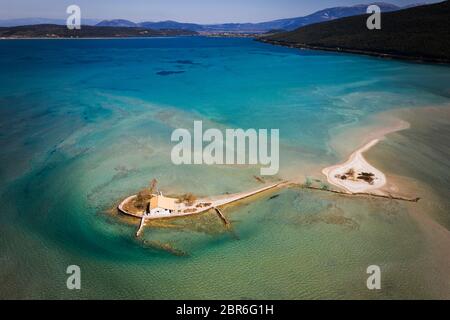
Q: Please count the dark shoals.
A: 2